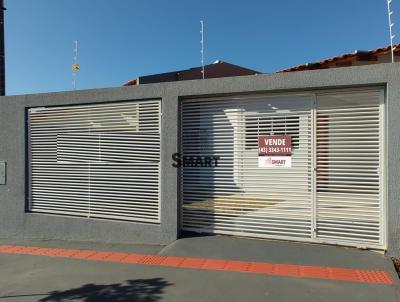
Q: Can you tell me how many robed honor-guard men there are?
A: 0